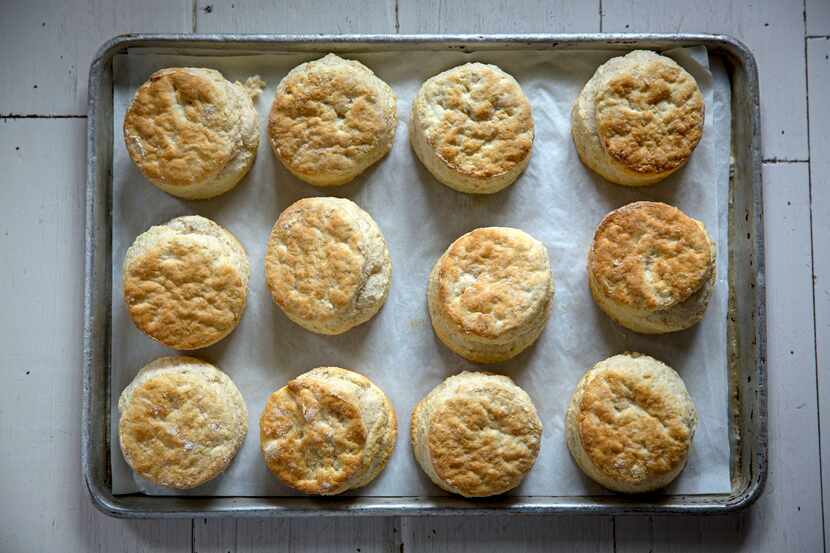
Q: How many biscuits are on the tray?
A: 12